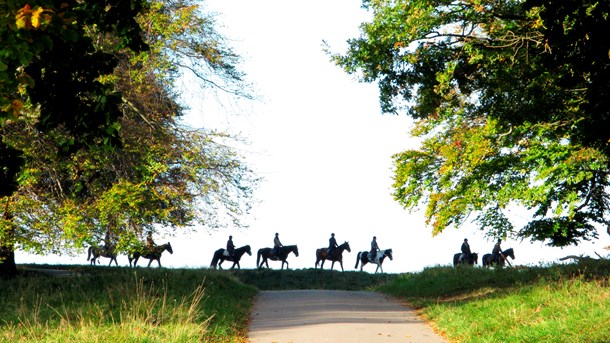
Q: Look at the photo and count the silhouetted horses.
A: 8